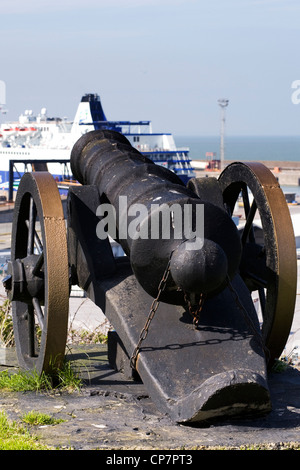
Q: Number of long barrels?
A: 1